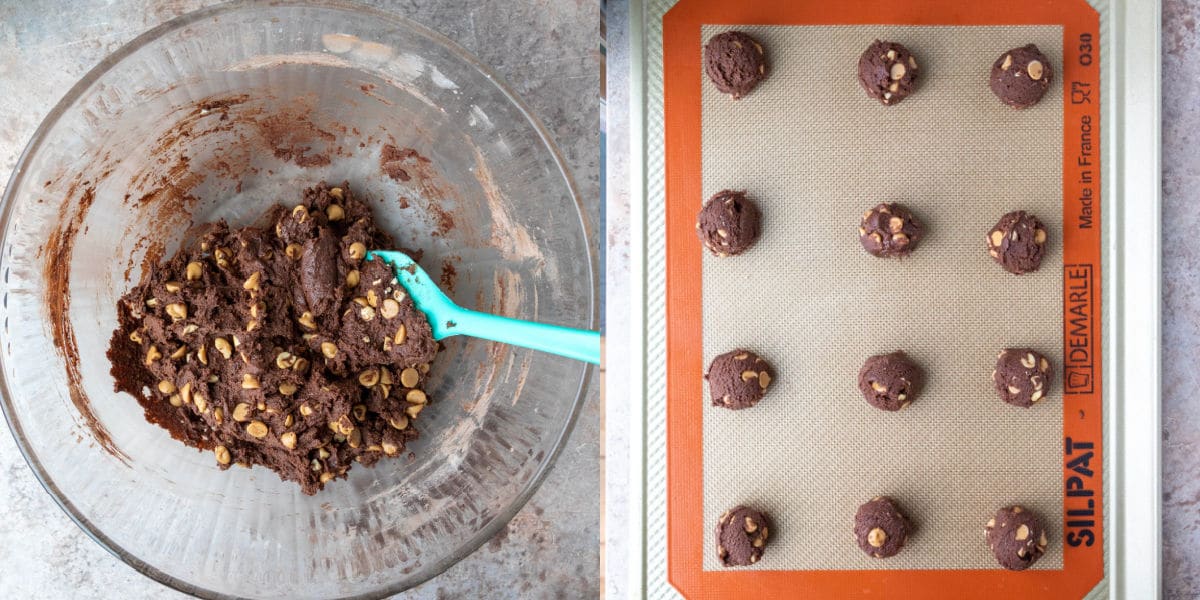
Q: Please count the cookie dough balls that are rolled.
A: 12